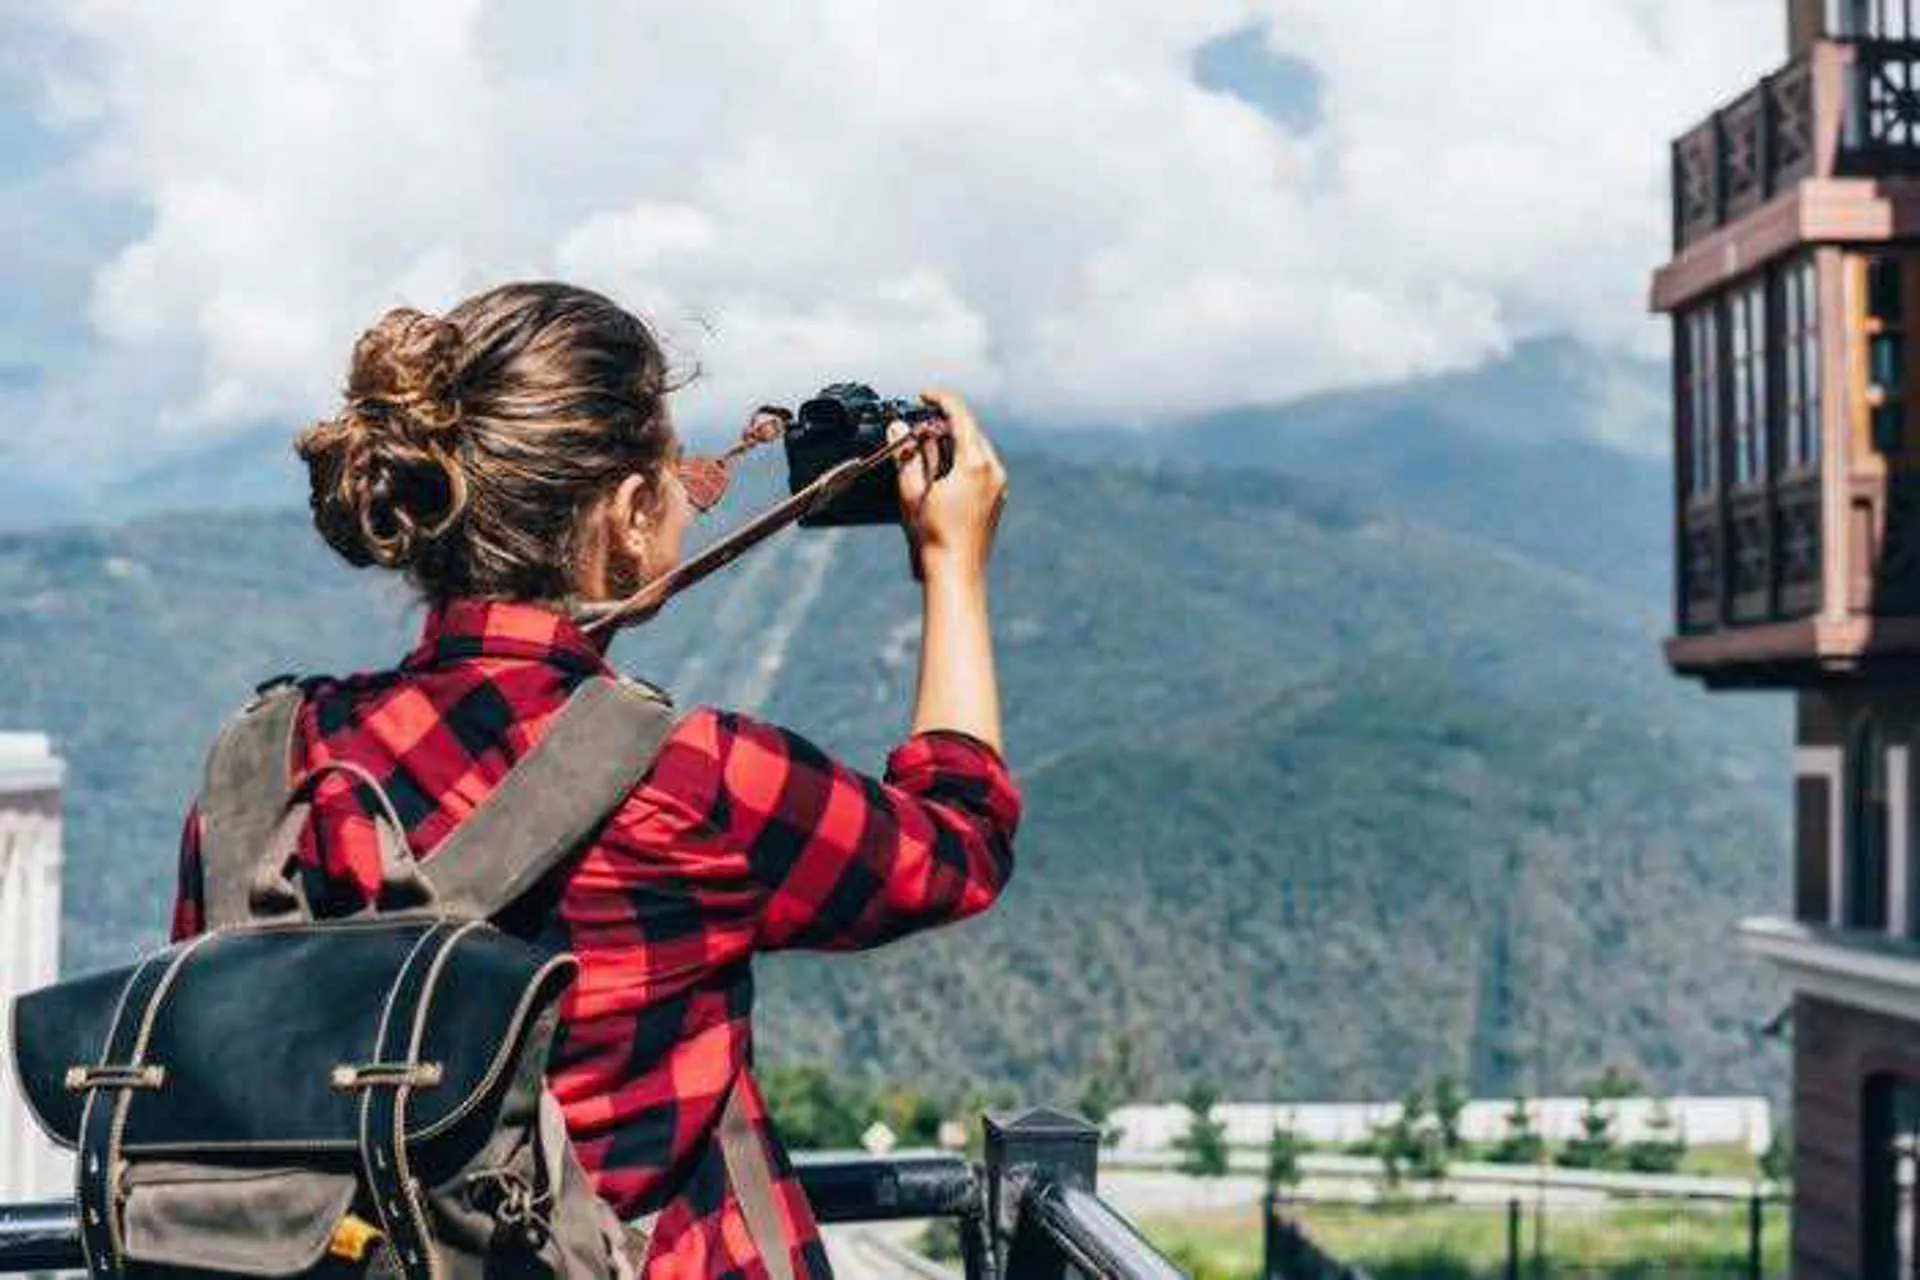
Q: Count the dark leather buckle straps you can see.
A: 2